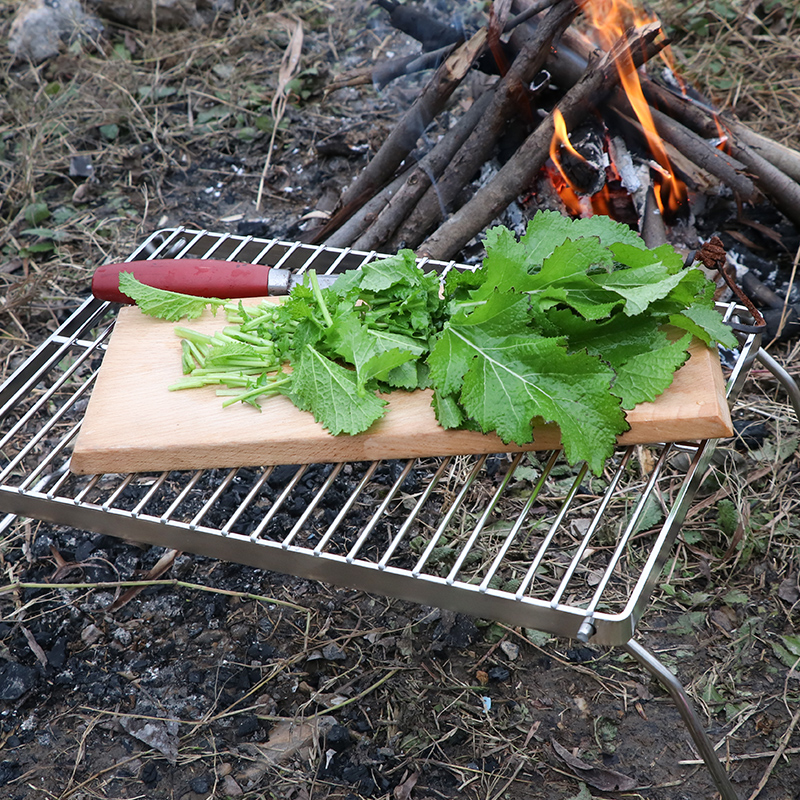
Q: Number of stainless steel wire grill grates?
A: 1